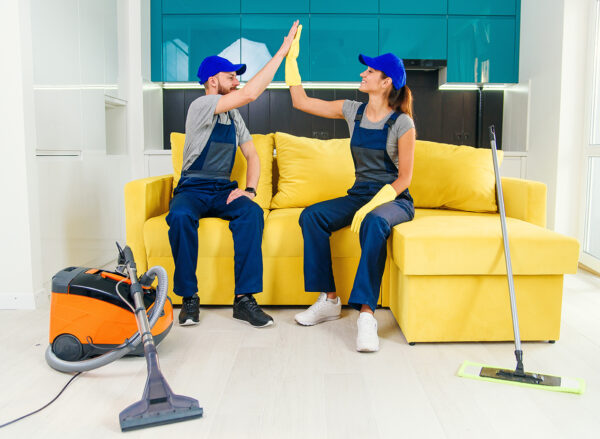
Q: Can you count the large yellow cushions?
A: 3